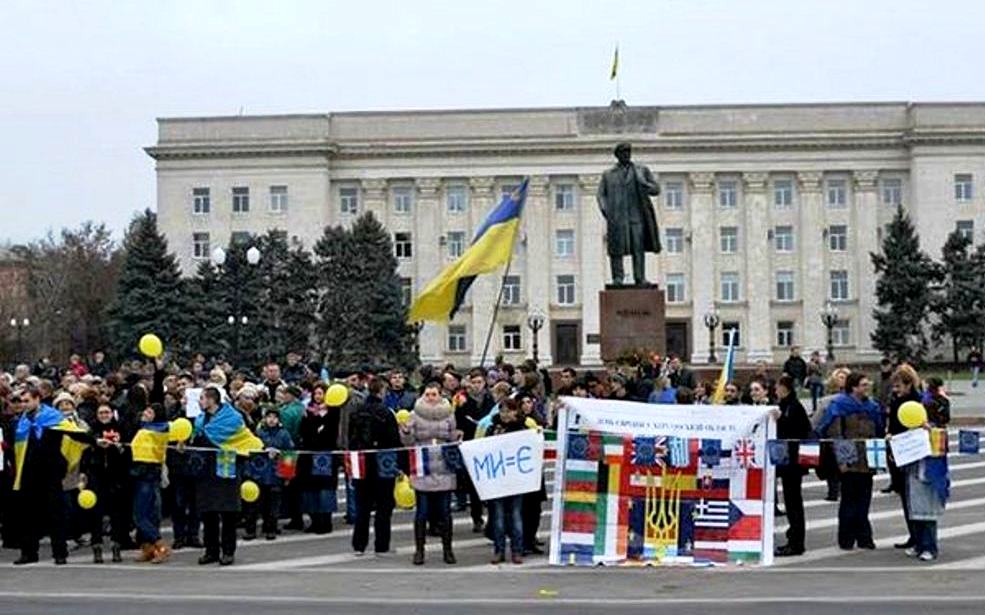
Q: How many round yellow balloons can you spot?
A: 8